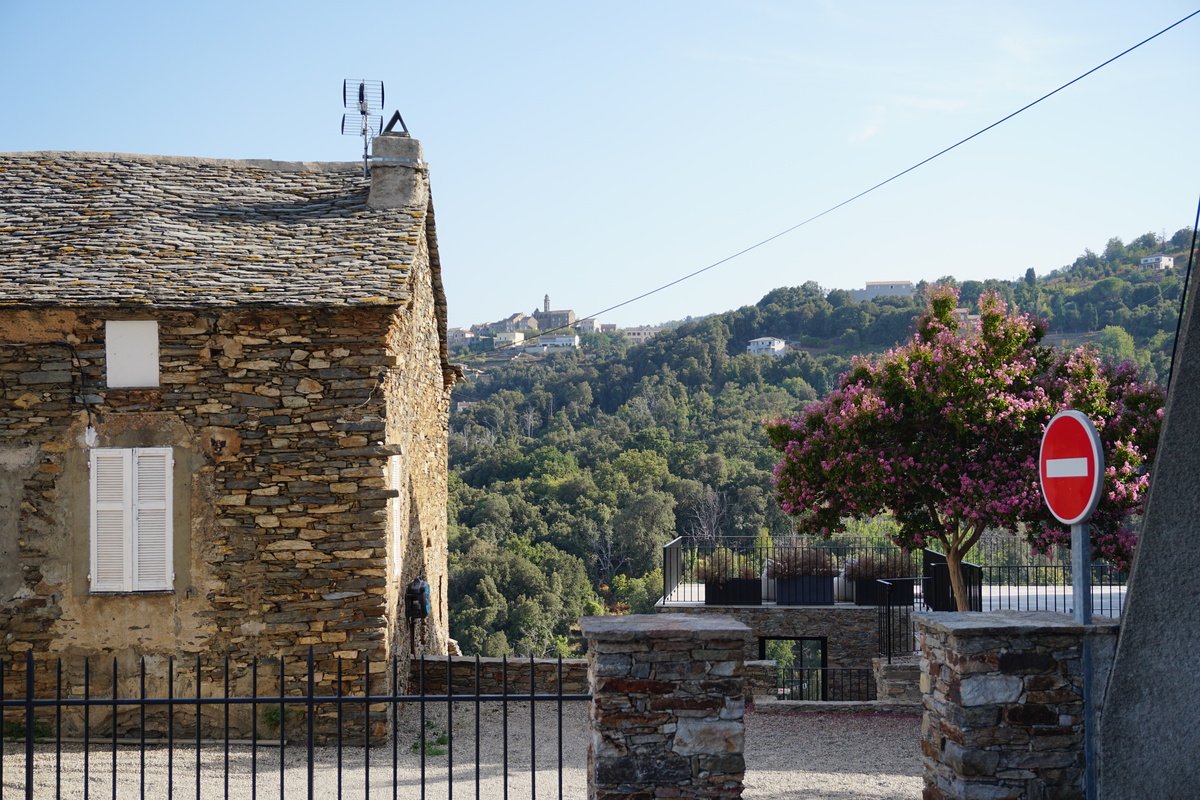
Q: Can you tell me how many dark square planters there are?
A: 3